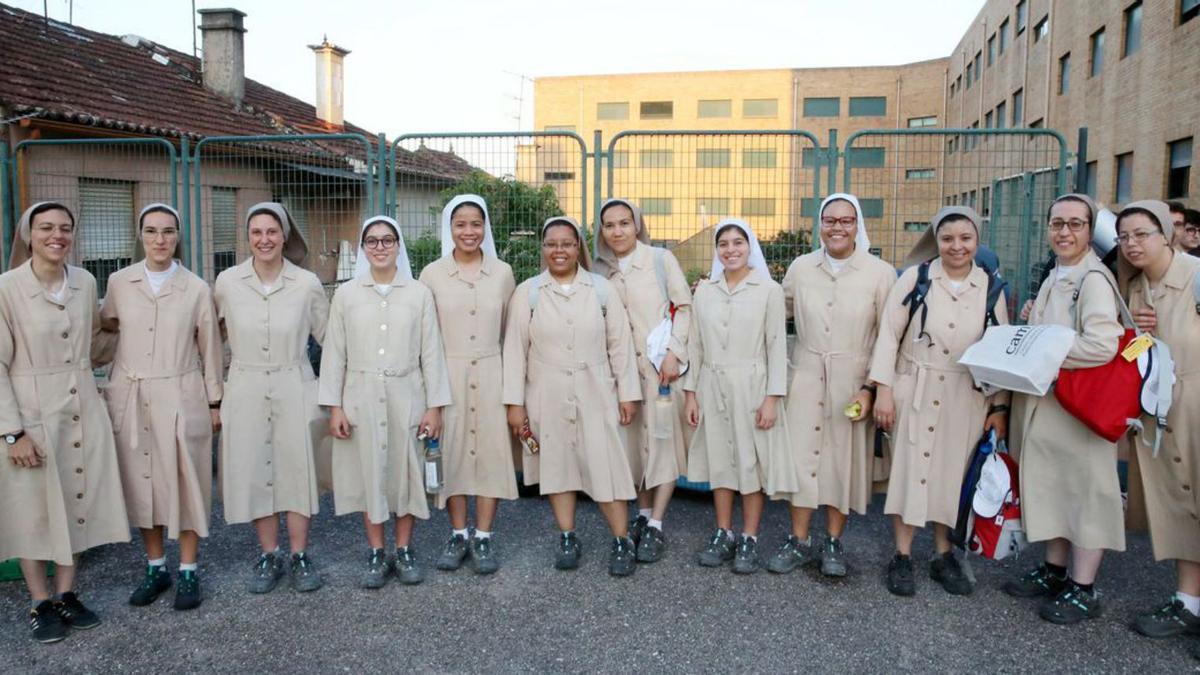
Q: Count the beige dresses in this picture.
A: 12